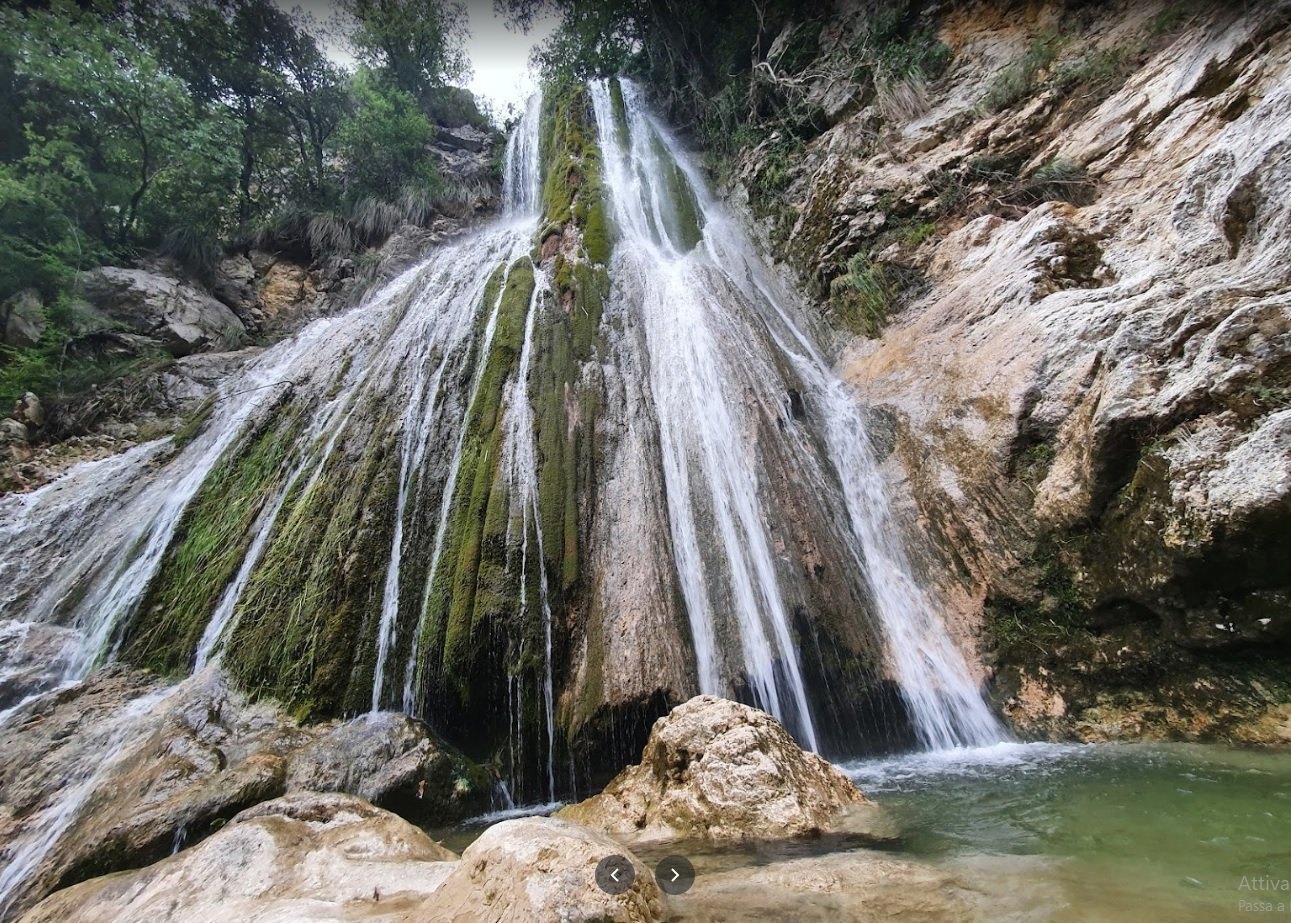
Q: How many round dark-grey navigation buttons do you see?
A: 2